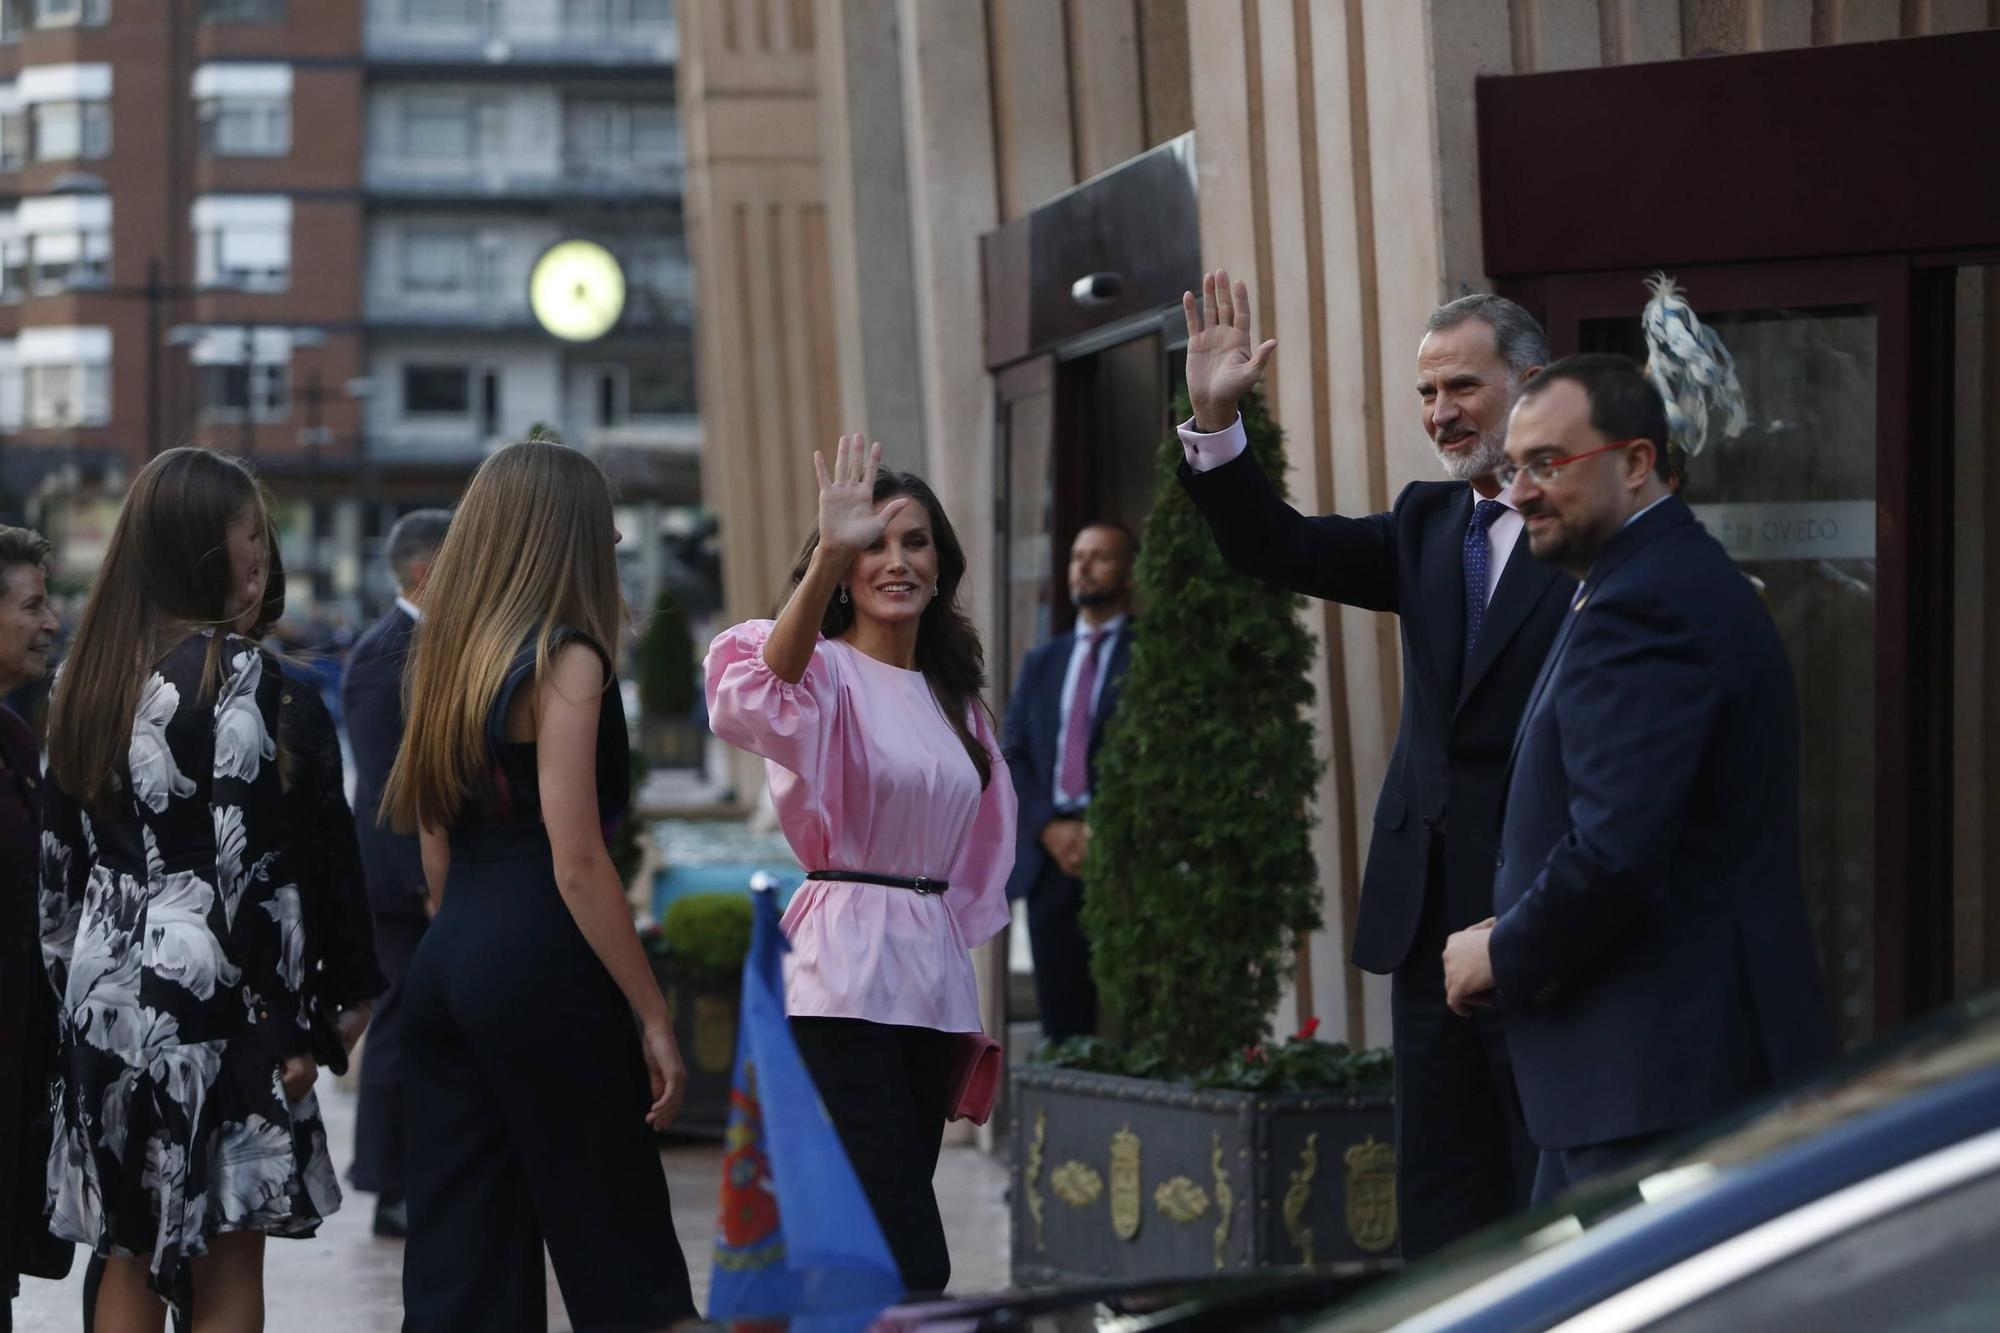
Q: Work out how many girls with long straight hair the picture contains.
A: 2